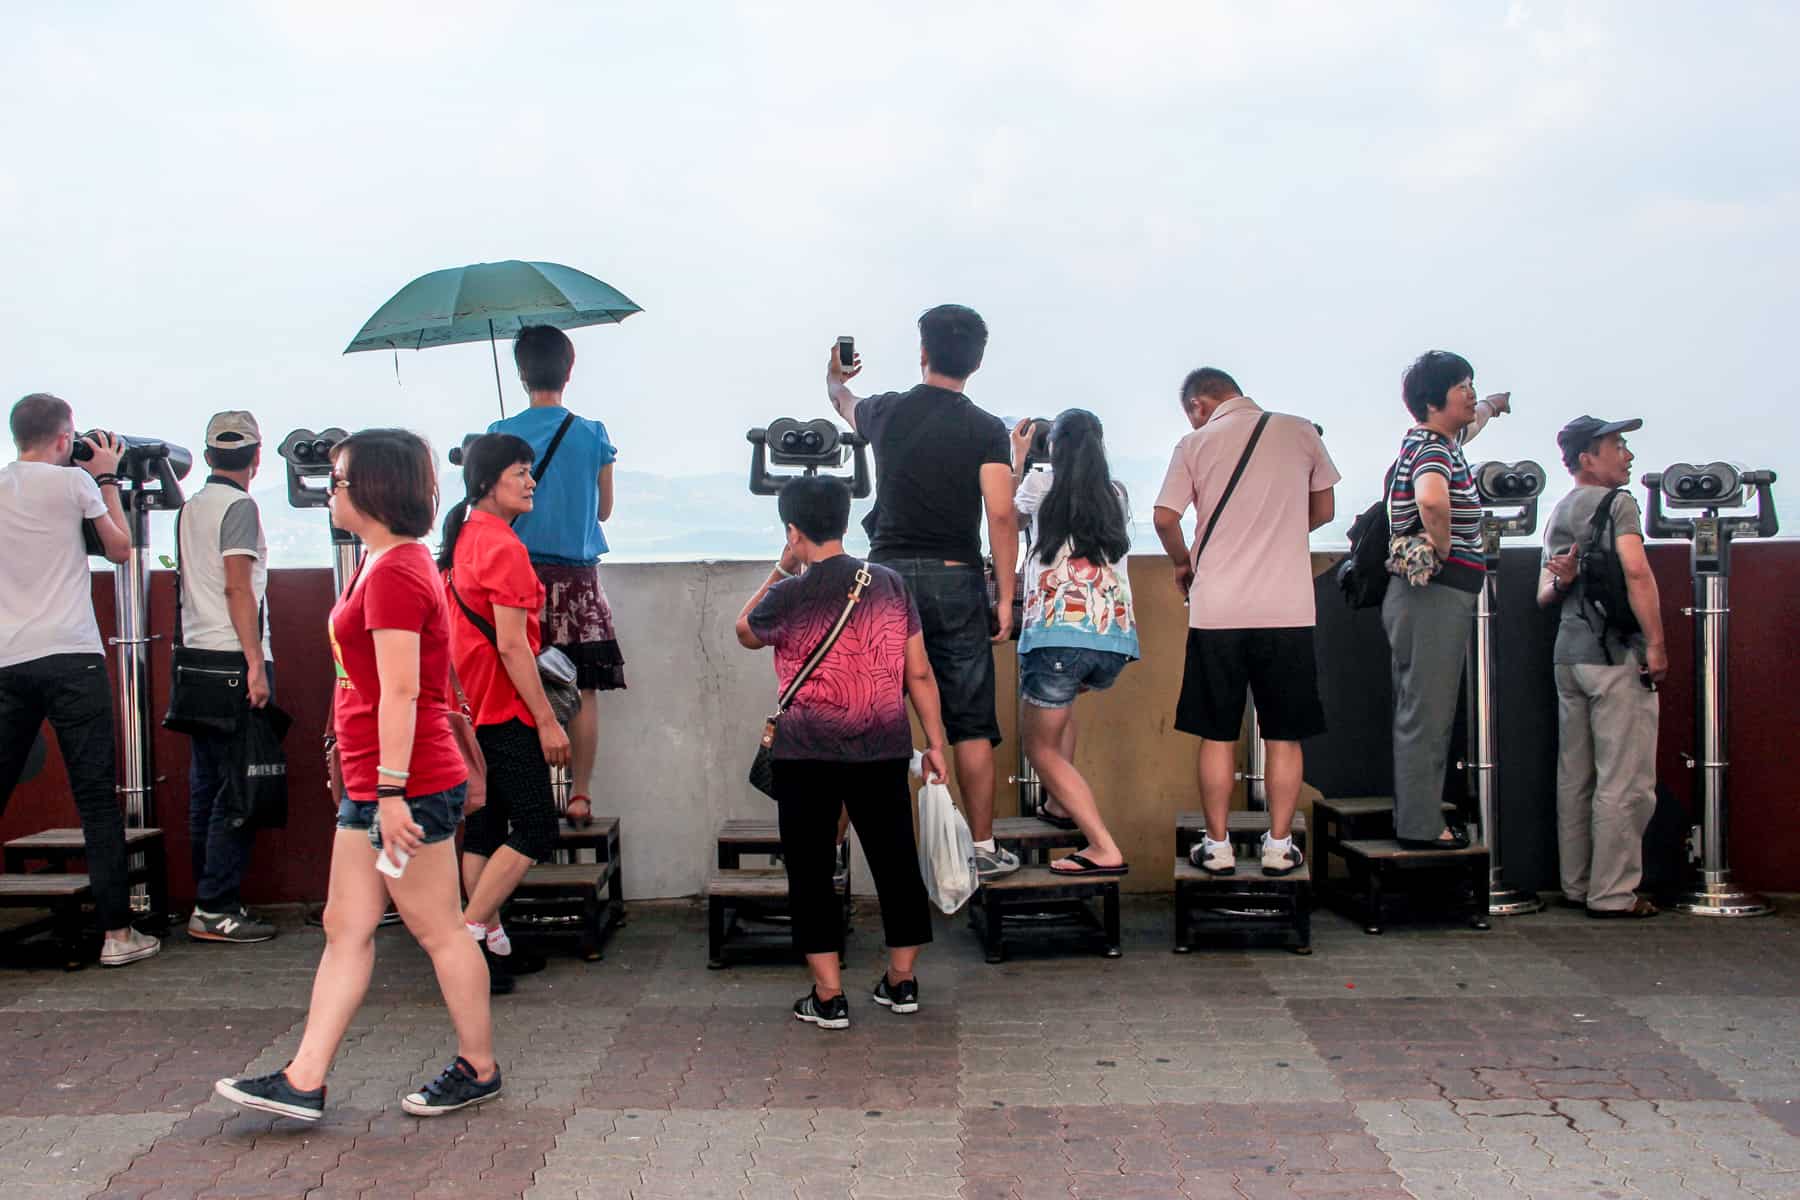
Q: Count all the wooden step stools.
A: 6